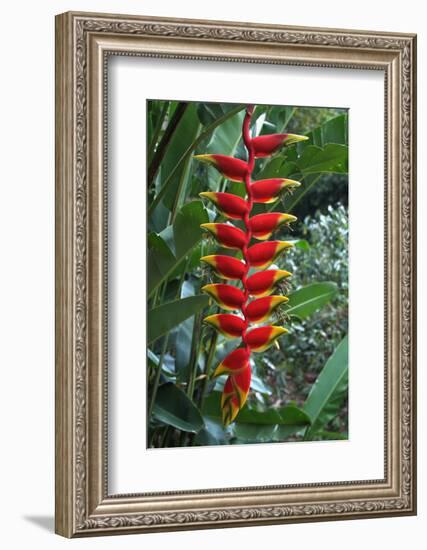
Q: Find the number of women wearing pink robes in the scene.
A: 0